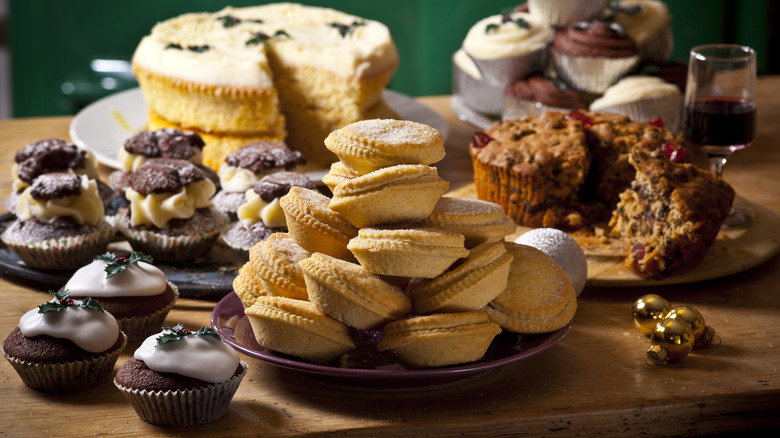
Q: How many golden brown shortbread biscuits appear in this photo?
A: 13